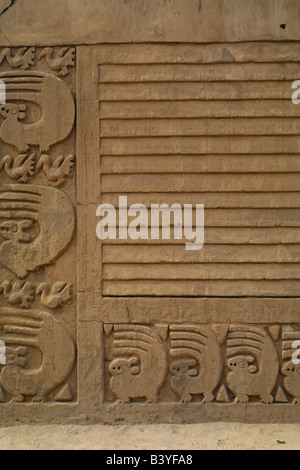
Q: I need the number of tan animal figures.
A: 13